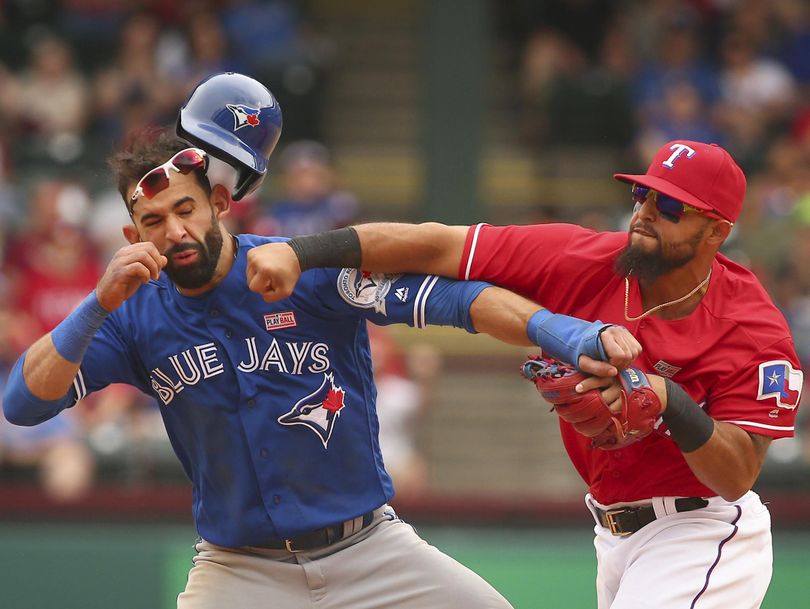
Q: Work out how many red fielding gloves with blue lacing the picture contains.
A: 1